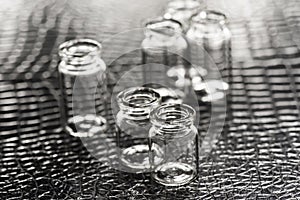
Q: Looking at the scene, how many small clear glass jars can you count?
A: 6